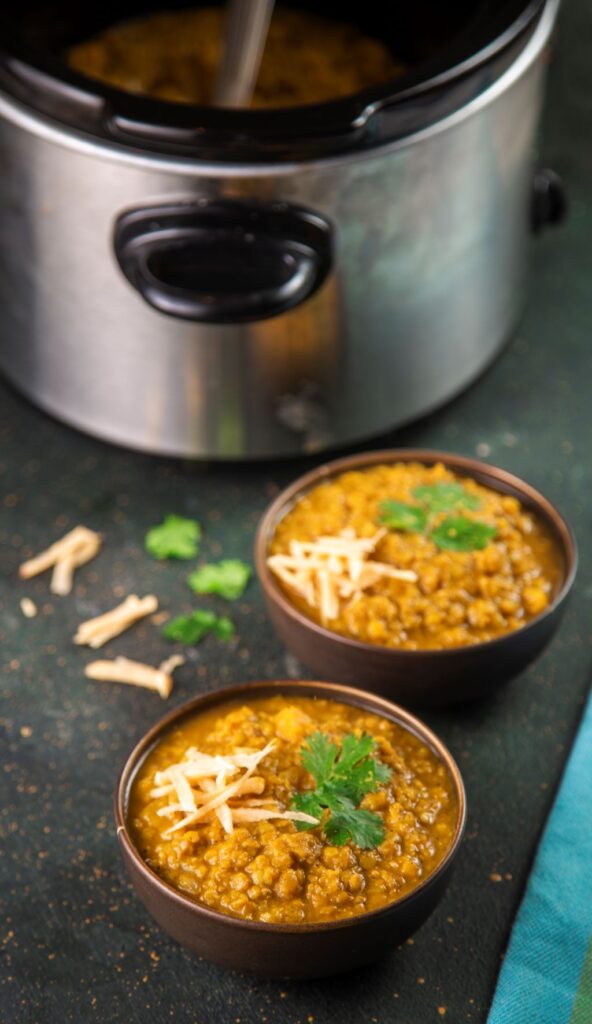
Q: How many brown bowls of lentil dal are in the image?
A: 2